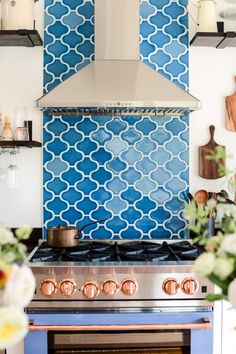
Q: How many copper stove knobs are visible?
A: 7